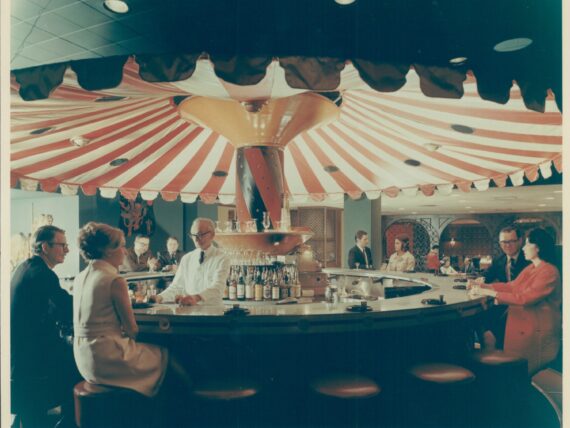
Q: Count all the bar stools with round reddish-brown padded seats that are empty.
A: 4